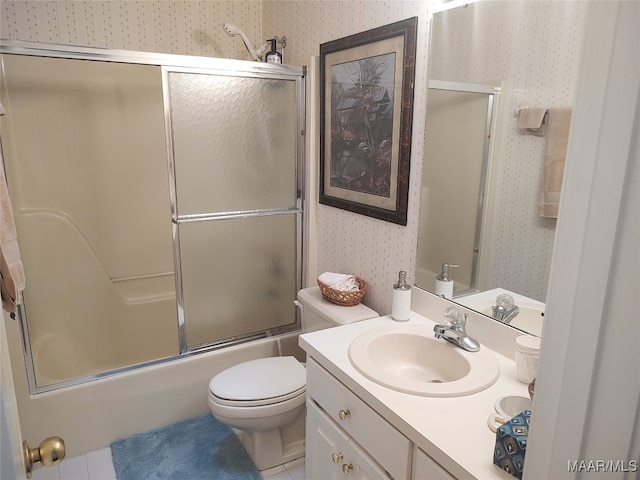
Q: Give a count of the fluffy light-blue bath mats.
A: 1